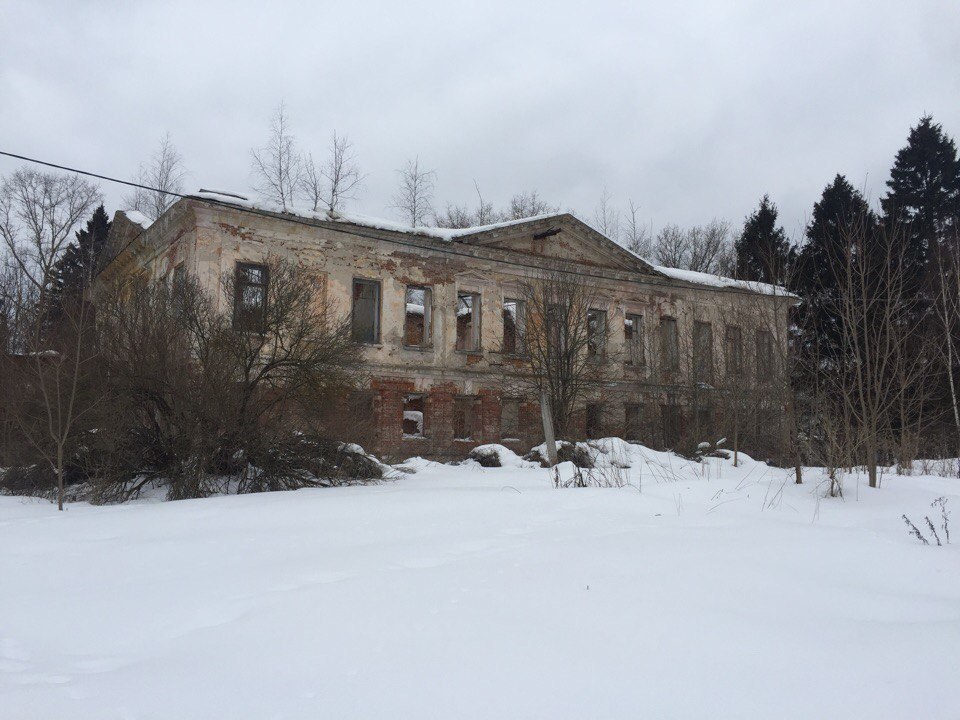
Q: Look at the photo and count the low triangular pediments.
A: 1